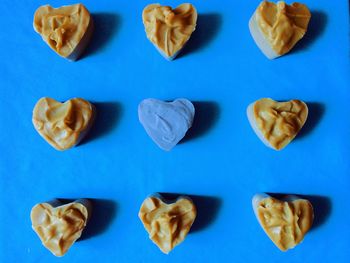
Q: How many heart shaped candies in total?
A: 9